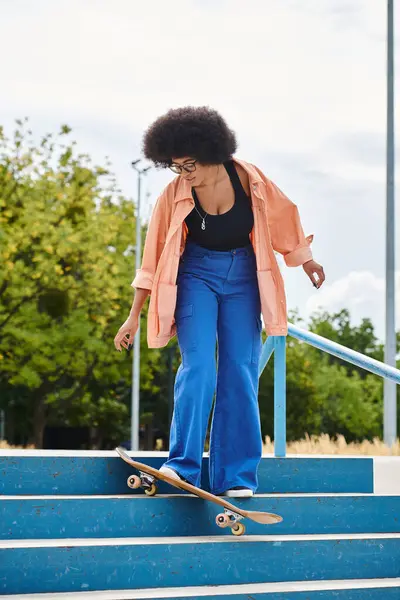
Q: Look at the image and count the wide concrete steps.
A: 4